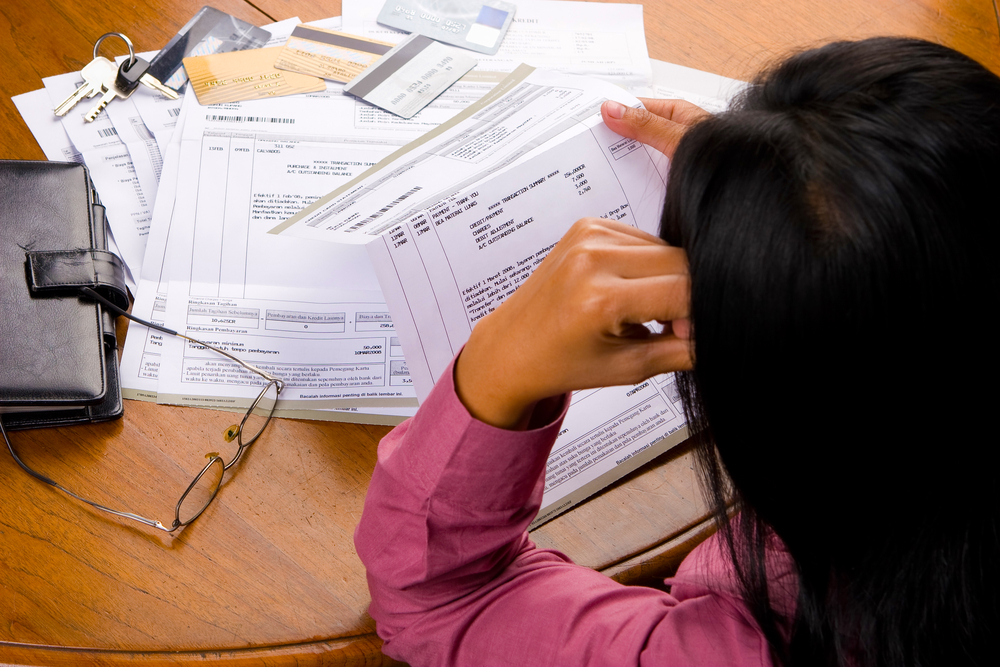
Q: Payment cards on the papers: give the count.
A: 5